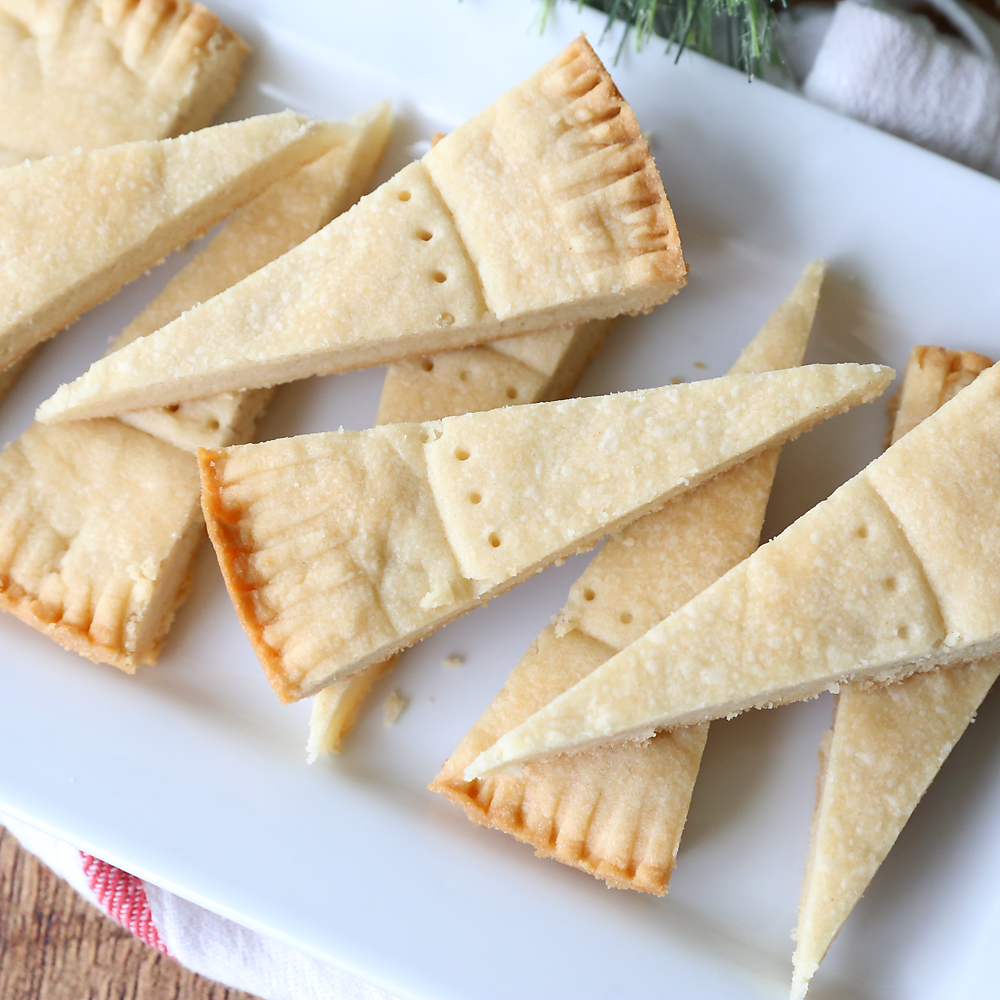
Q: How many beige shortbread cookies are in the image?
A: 9